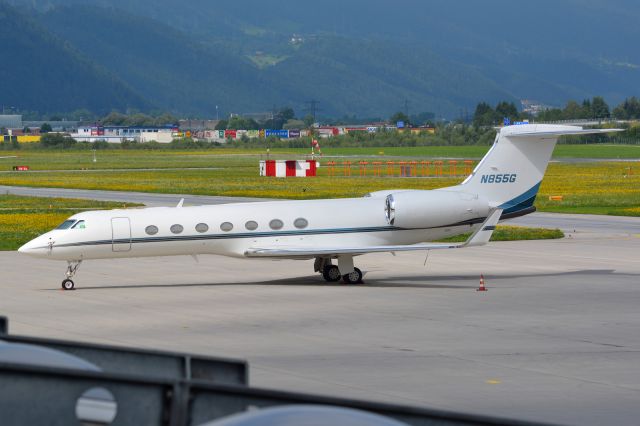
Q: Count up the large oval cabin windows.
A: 7